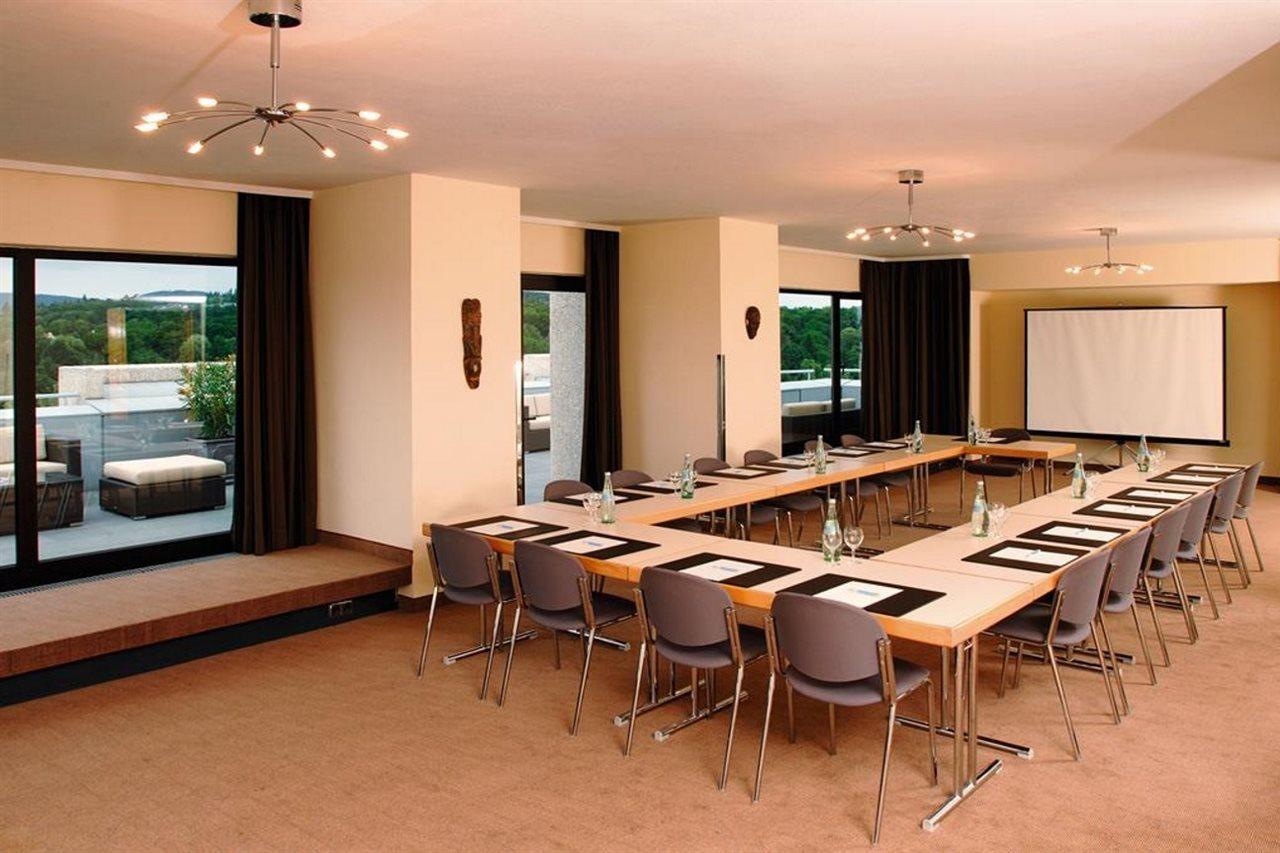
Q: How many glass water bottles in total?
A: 9